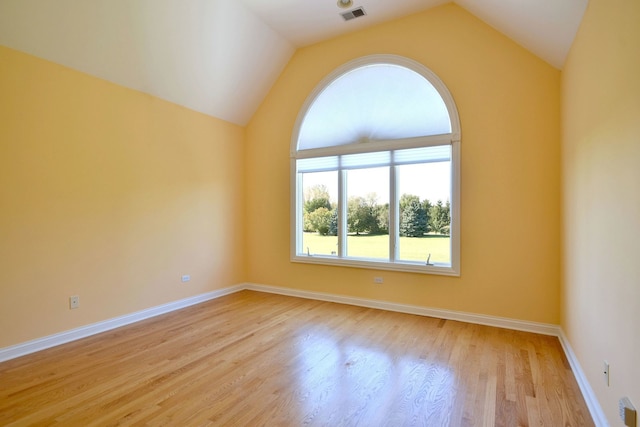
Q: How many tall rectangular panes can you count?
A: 3